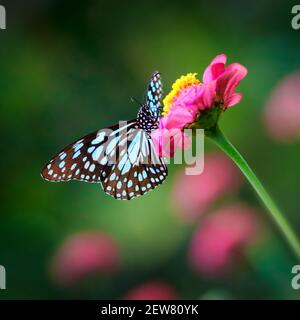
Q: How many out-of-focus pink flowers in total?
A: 5